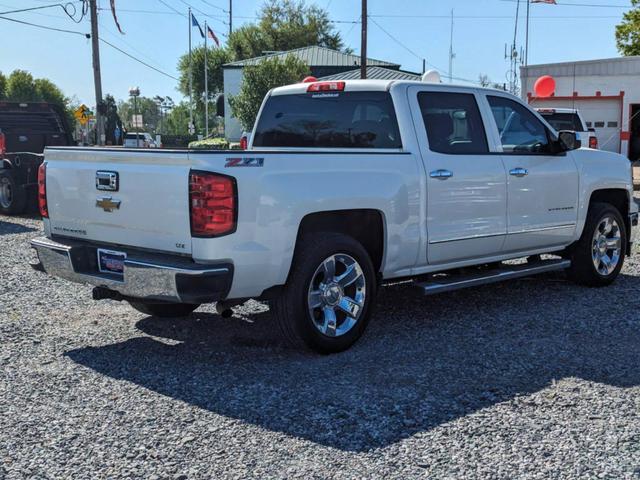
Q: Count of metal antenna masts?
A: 2